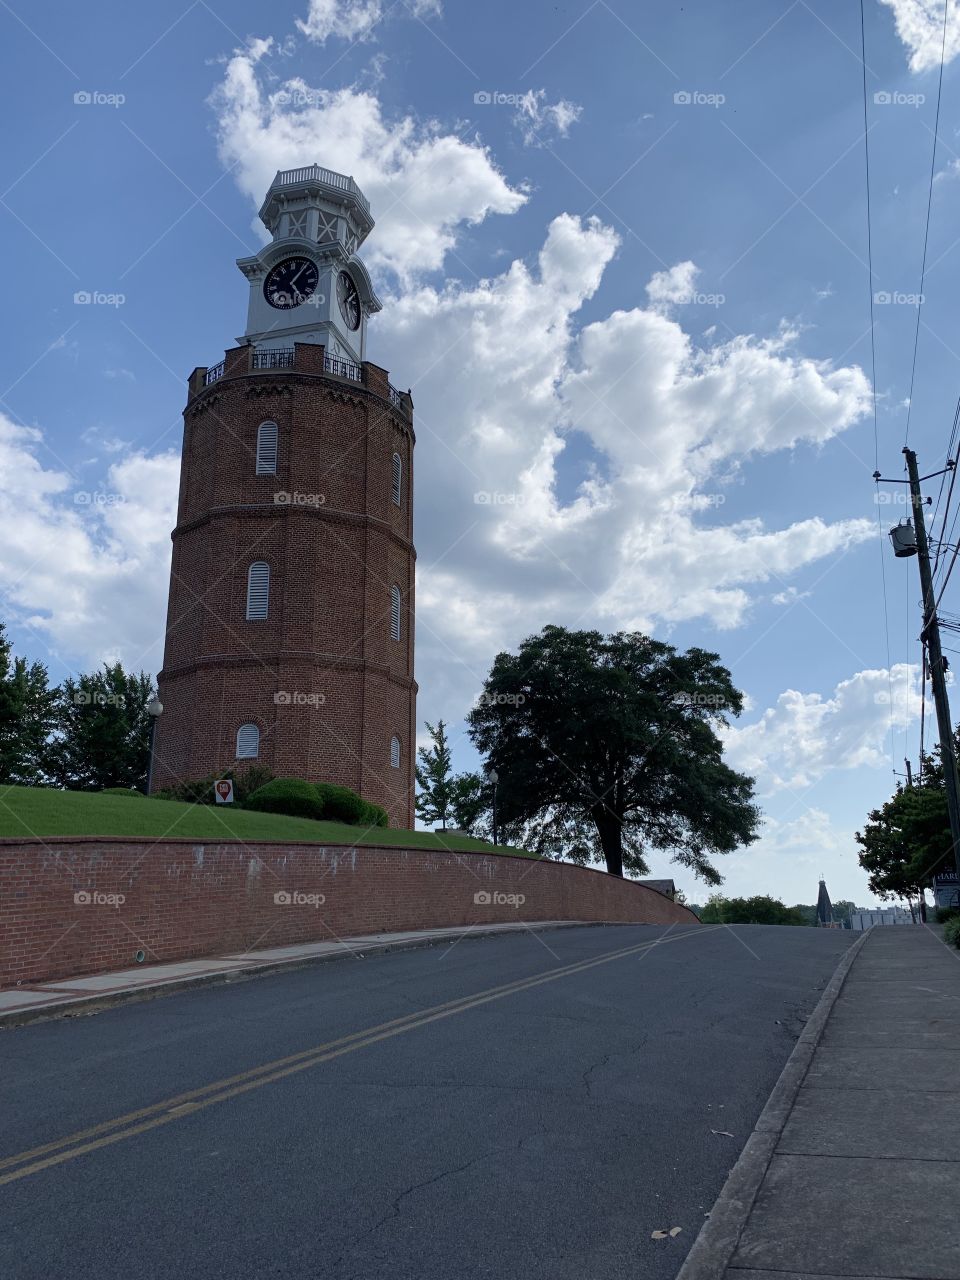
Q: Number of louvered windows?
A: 6